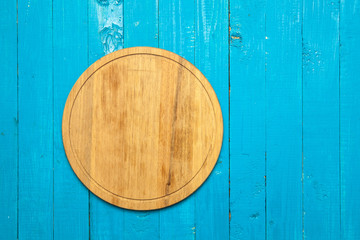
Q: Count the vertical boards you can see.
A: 11